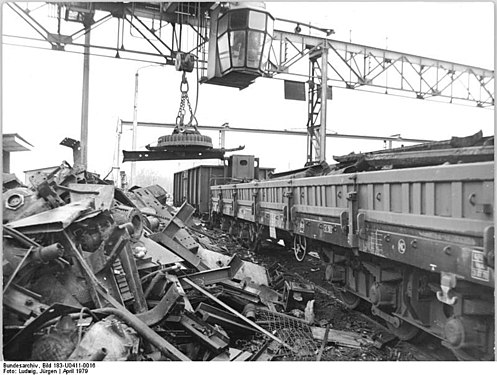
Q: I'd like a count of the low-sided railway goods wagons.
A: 1